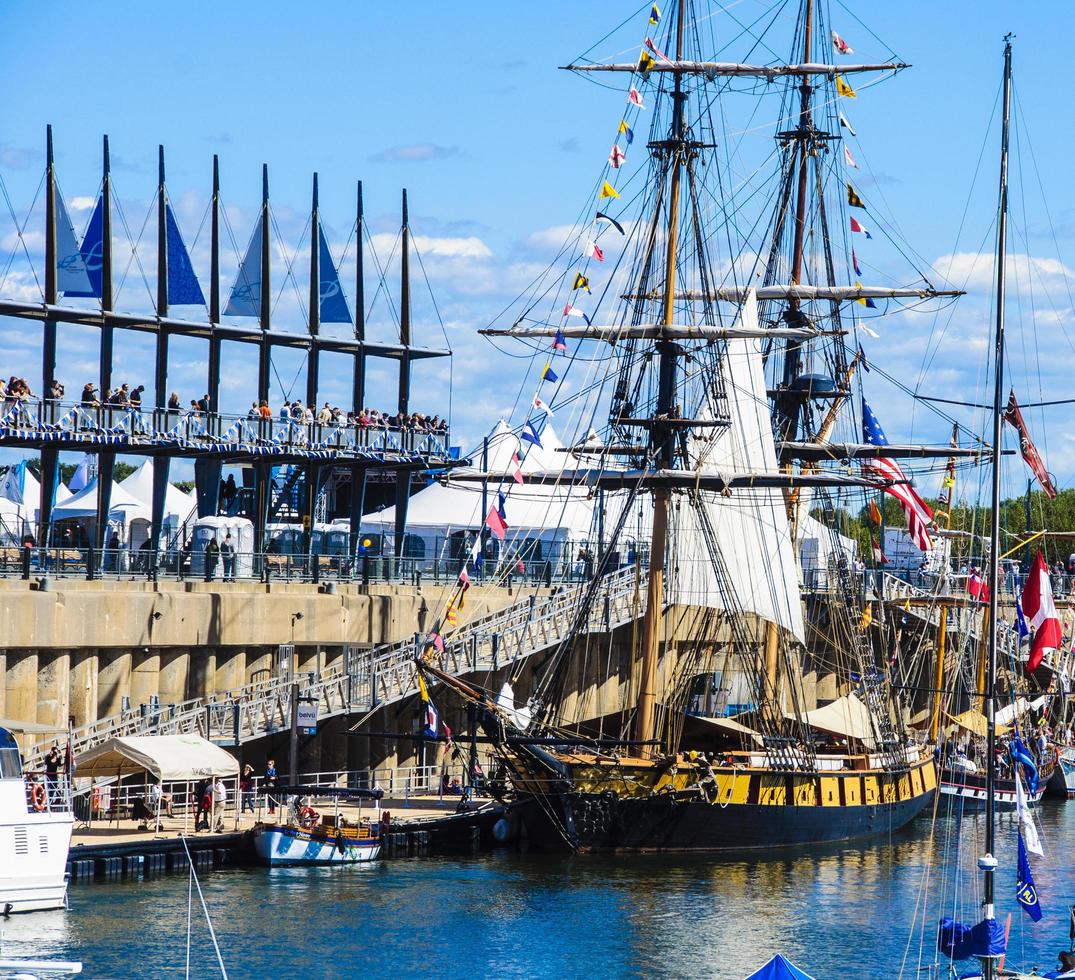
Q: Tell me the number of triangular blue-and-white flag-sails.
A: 5